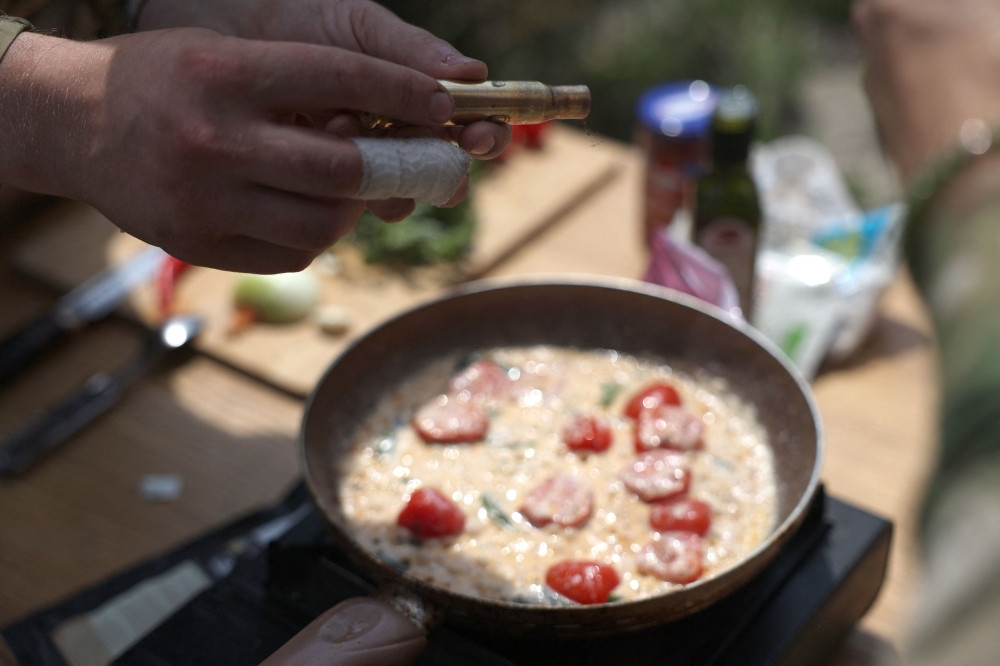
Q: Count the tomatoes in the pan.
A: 11